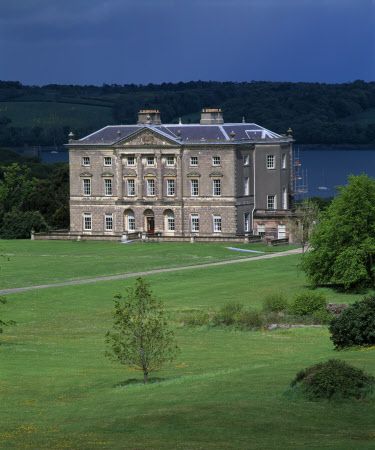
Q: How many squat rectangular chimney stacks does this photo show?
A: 2